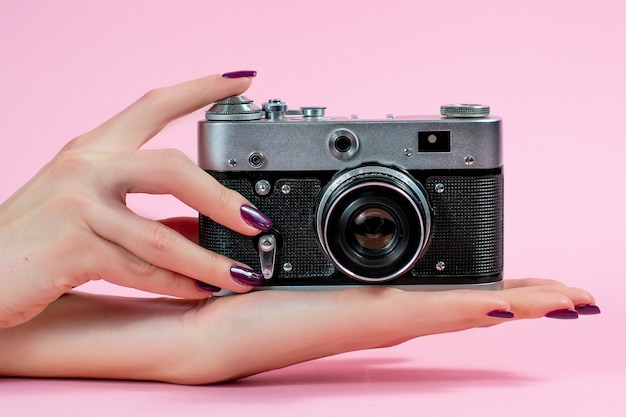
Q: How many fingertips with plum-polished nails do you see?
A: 7